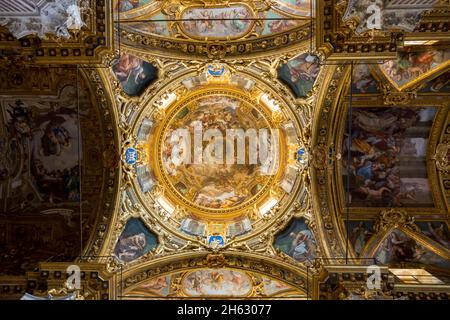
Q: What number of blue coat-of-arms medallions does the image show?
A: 4